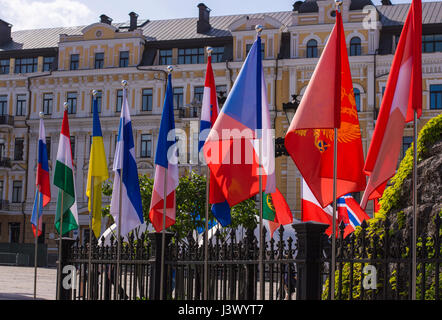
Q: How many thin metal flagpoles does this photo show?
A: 9